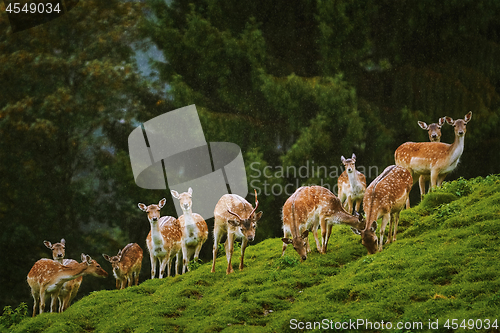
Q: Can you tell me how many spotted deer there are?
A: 12